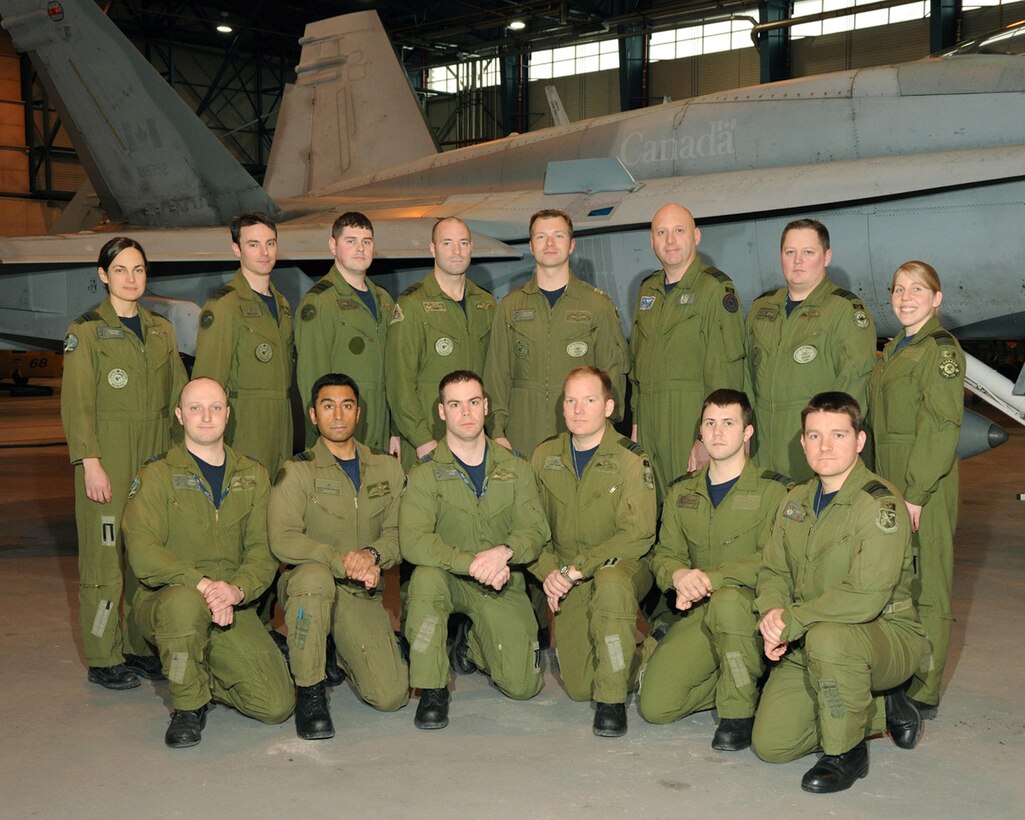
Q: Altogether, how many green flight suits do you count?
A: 14